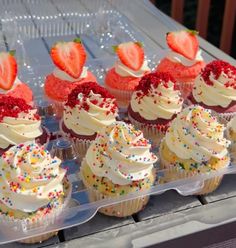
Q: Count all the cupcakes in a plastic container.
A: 12